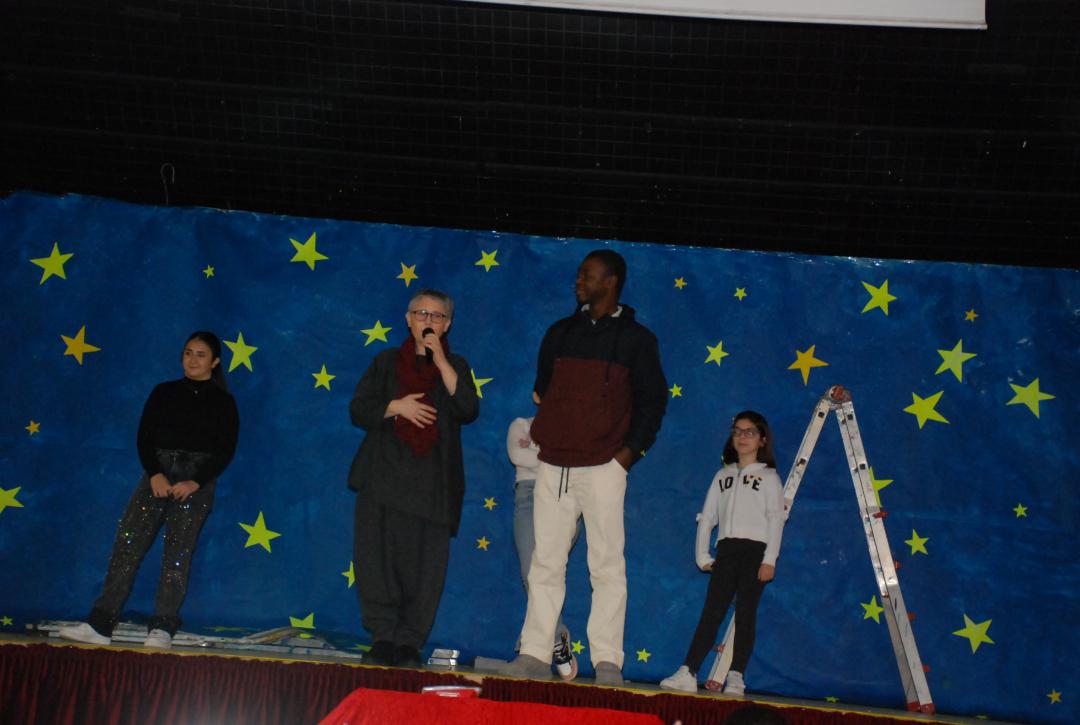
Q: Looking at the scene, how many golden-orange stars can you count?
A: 9